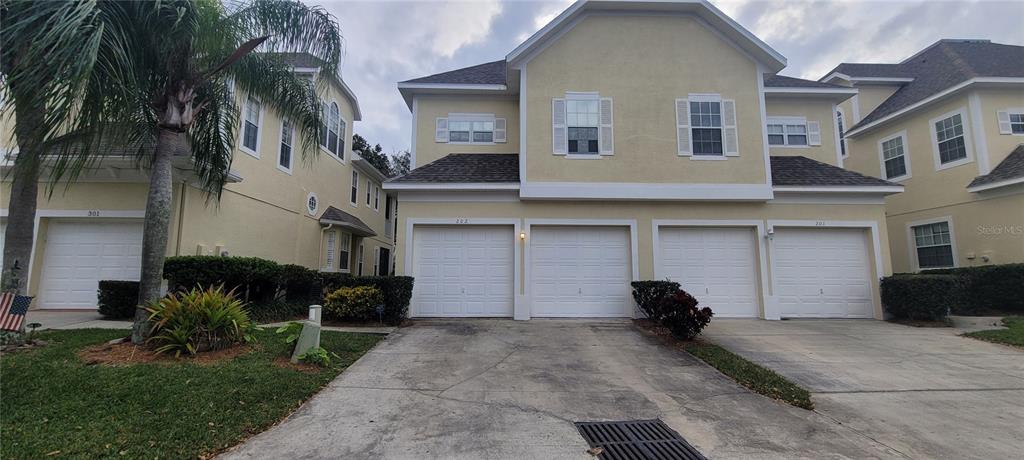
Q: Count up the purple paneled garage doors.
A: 0